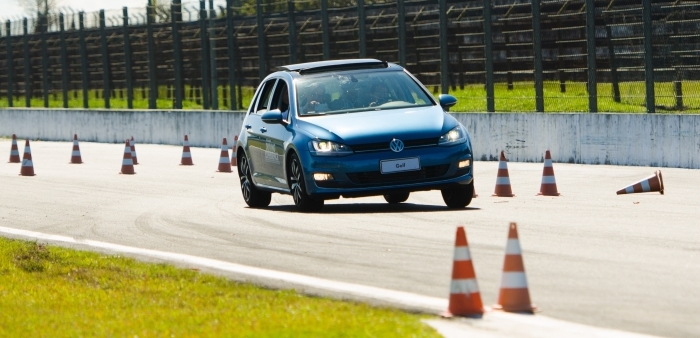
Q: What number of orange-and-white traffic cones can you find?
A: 14